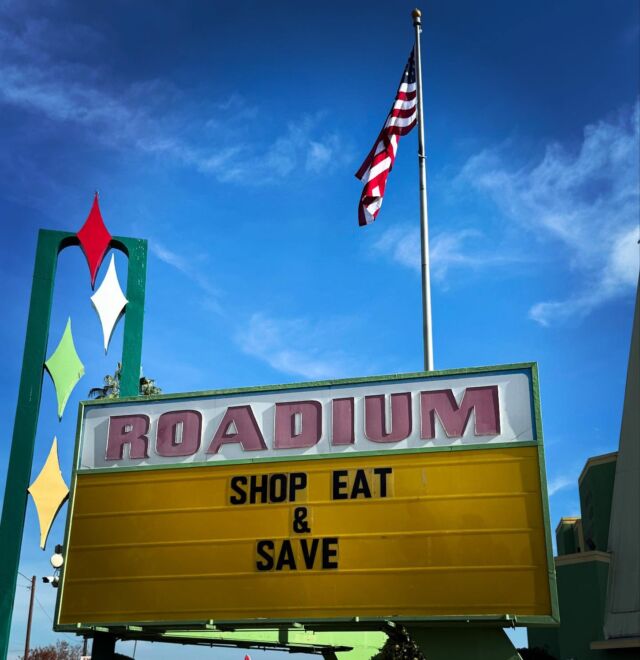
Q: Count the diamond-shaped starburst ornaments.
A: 4